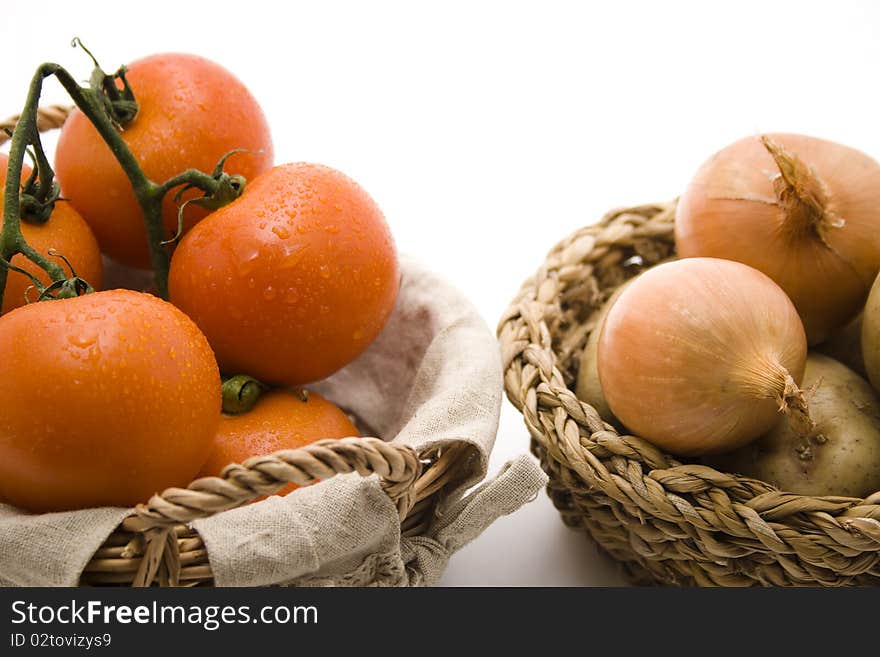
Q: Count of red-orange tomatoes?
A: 5